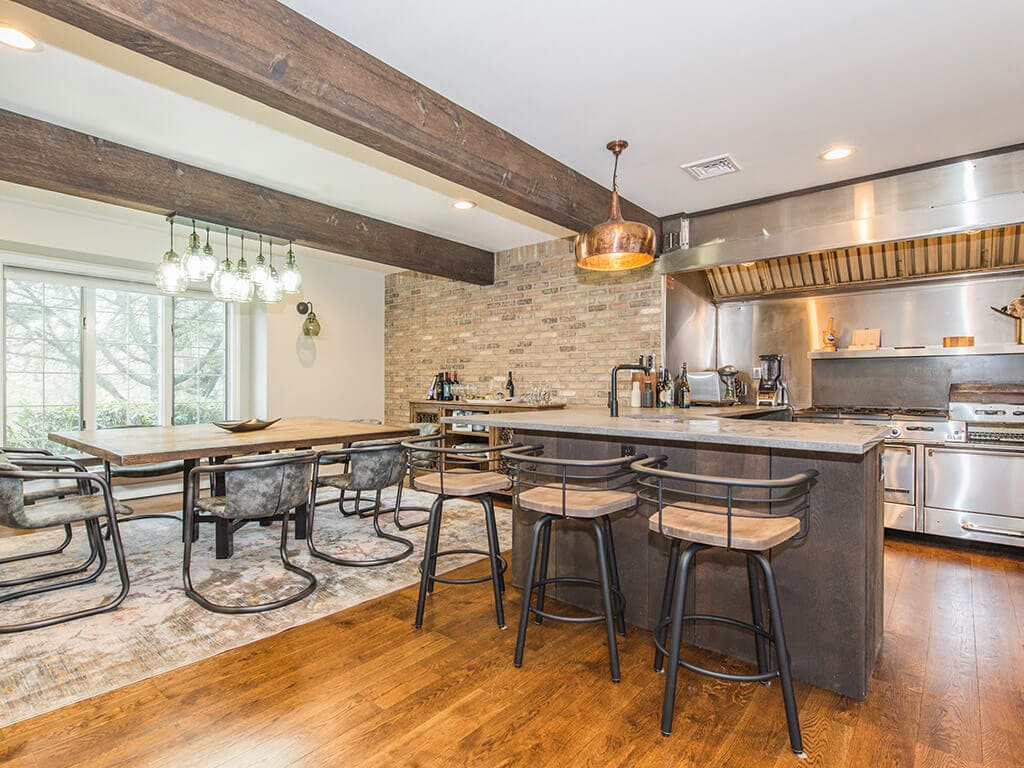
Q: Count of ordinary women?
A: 0